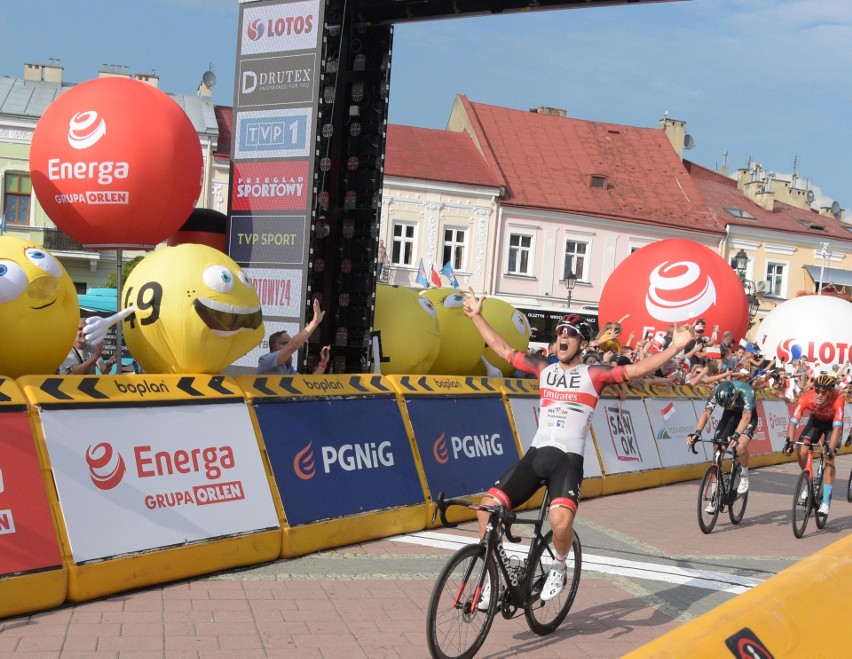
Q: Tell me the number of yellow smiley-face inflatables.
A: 5